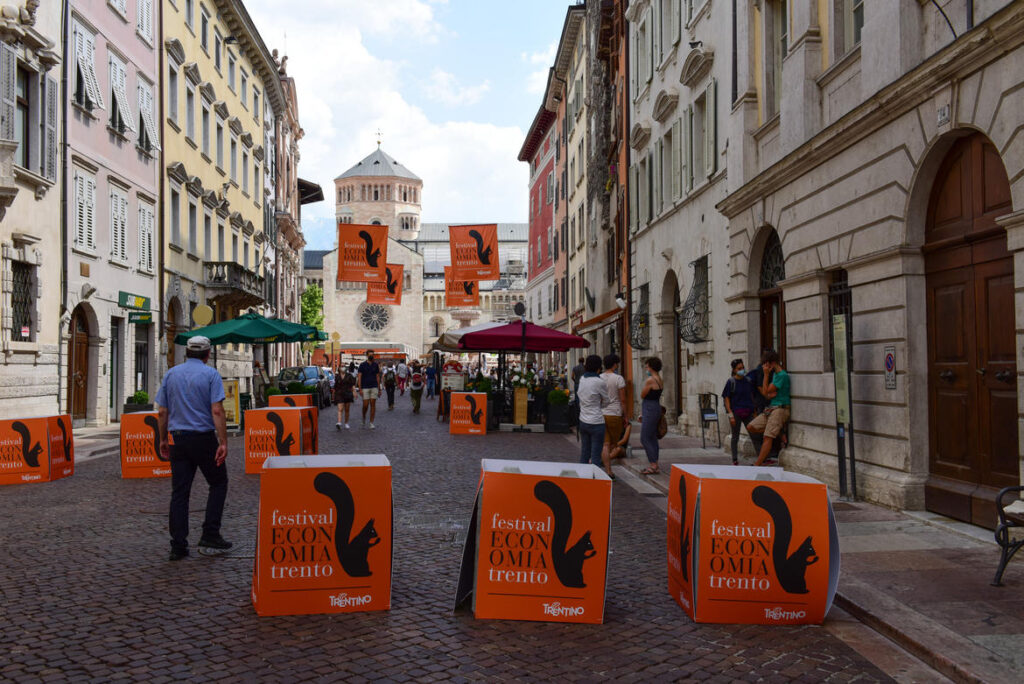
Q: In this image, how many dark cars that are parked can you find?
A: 1